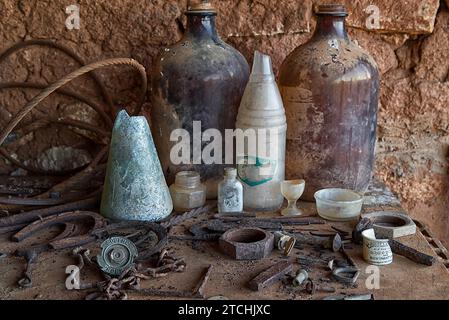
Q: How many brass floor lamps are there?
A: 0